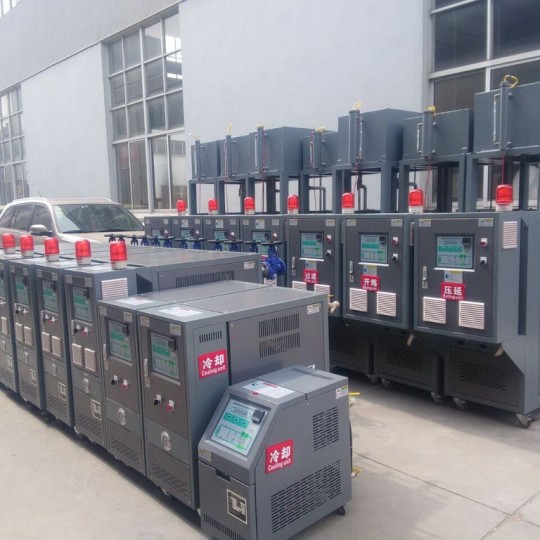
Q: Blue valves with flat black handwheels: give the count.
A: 12